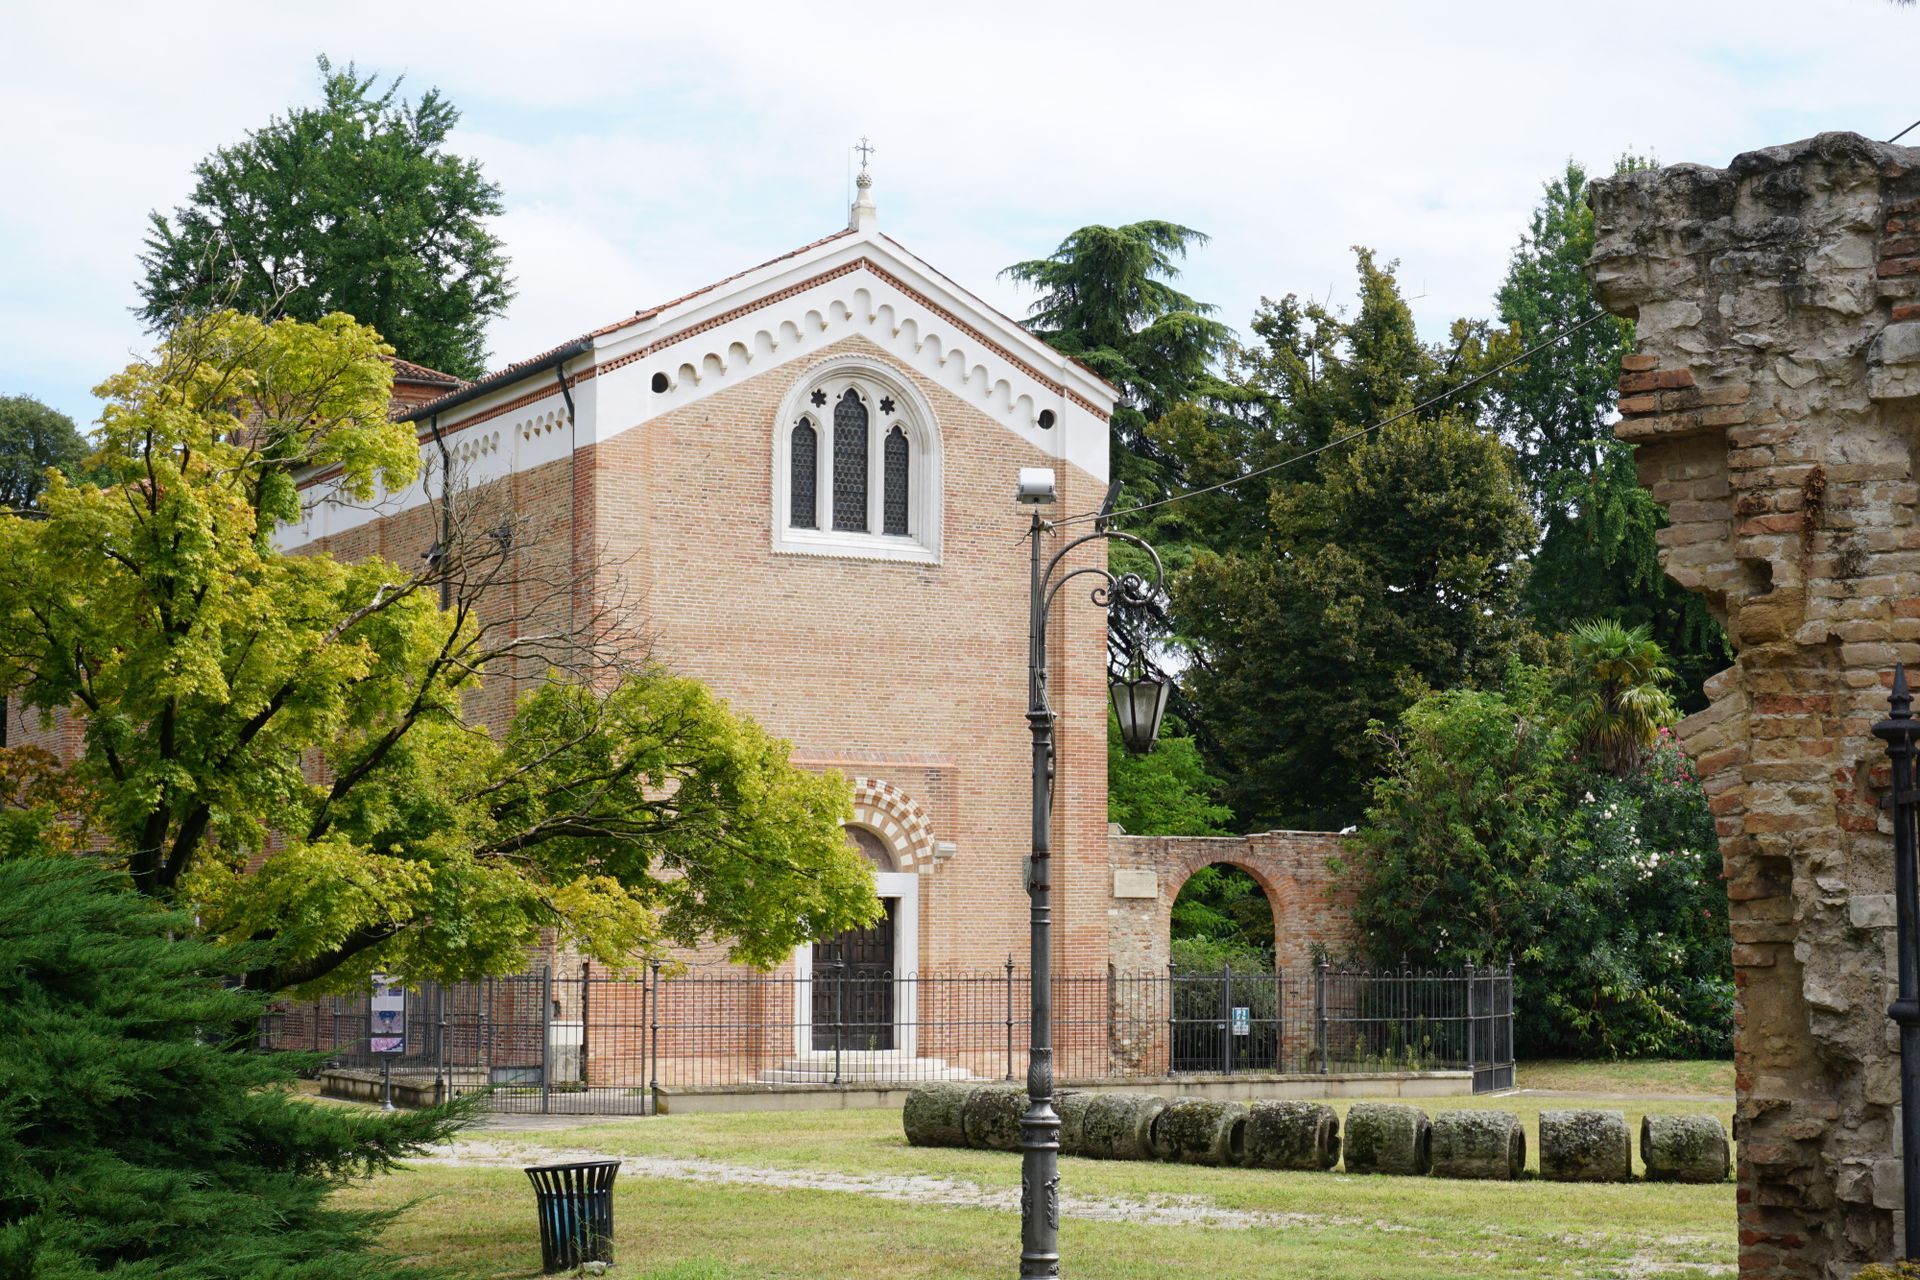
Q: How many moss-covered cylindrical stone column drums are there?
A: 10